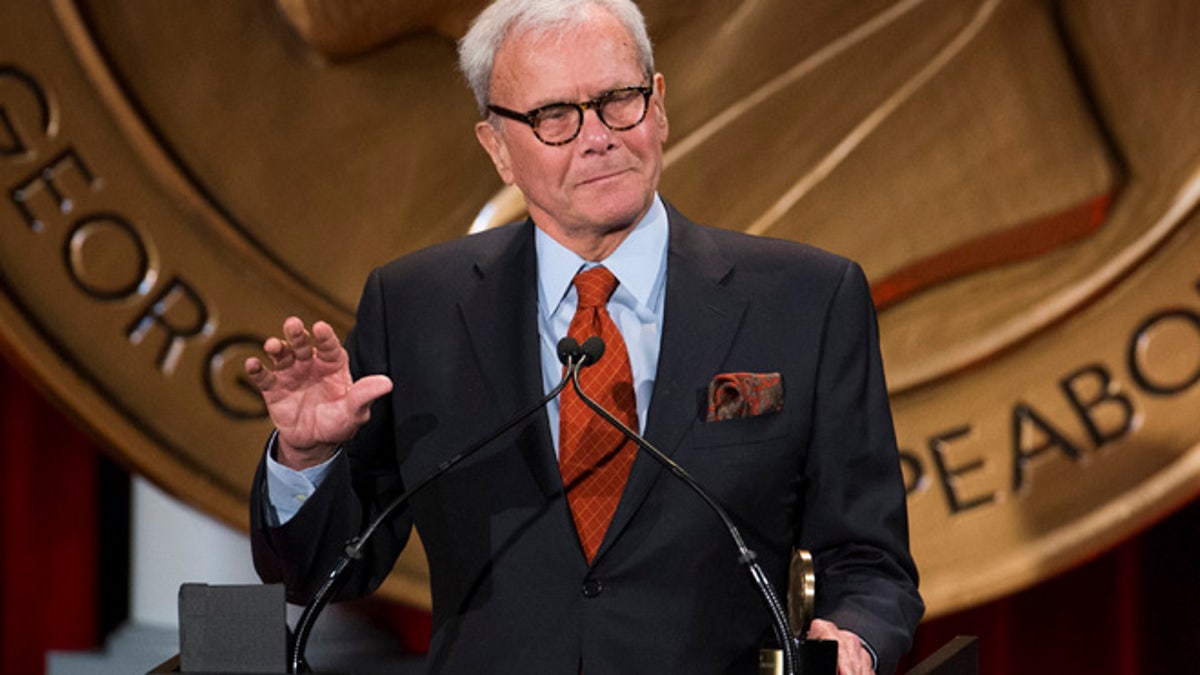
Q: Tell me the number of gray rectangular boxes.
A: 1